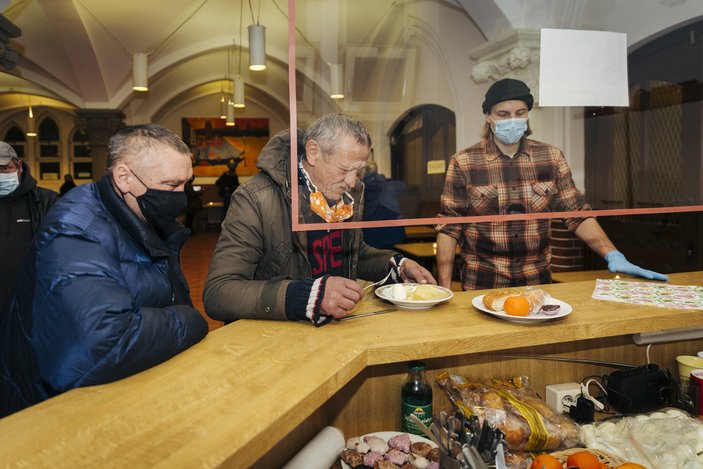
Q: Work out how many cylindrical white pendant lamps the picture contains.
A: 7